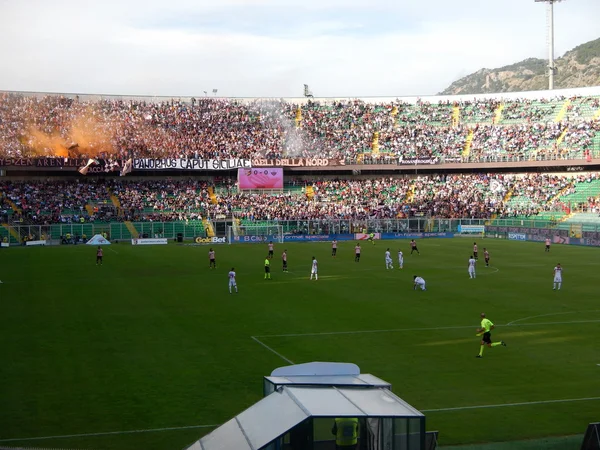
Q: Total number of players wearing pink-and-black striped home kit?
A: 10